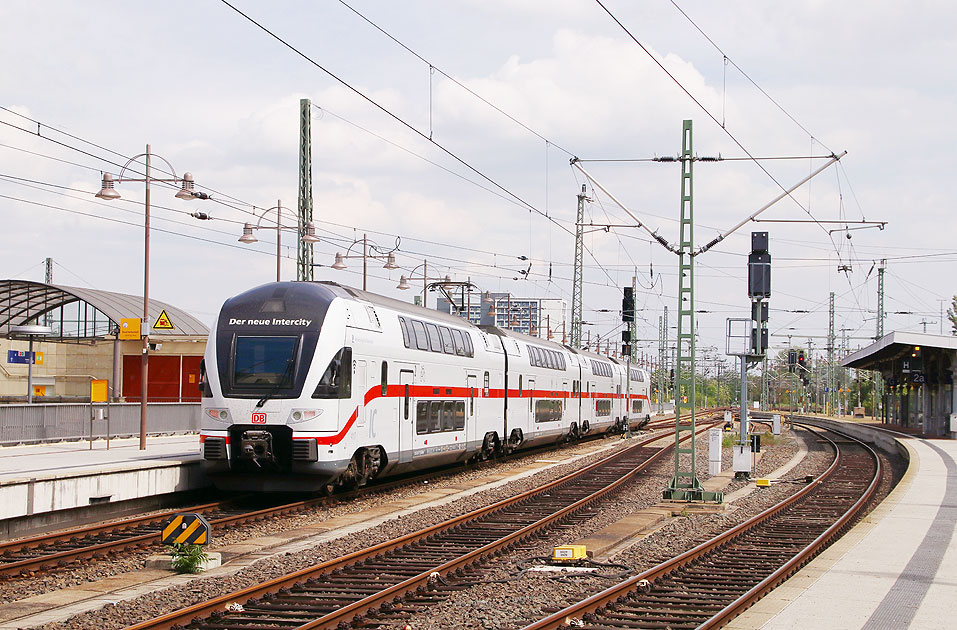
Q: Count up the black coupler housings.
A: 1